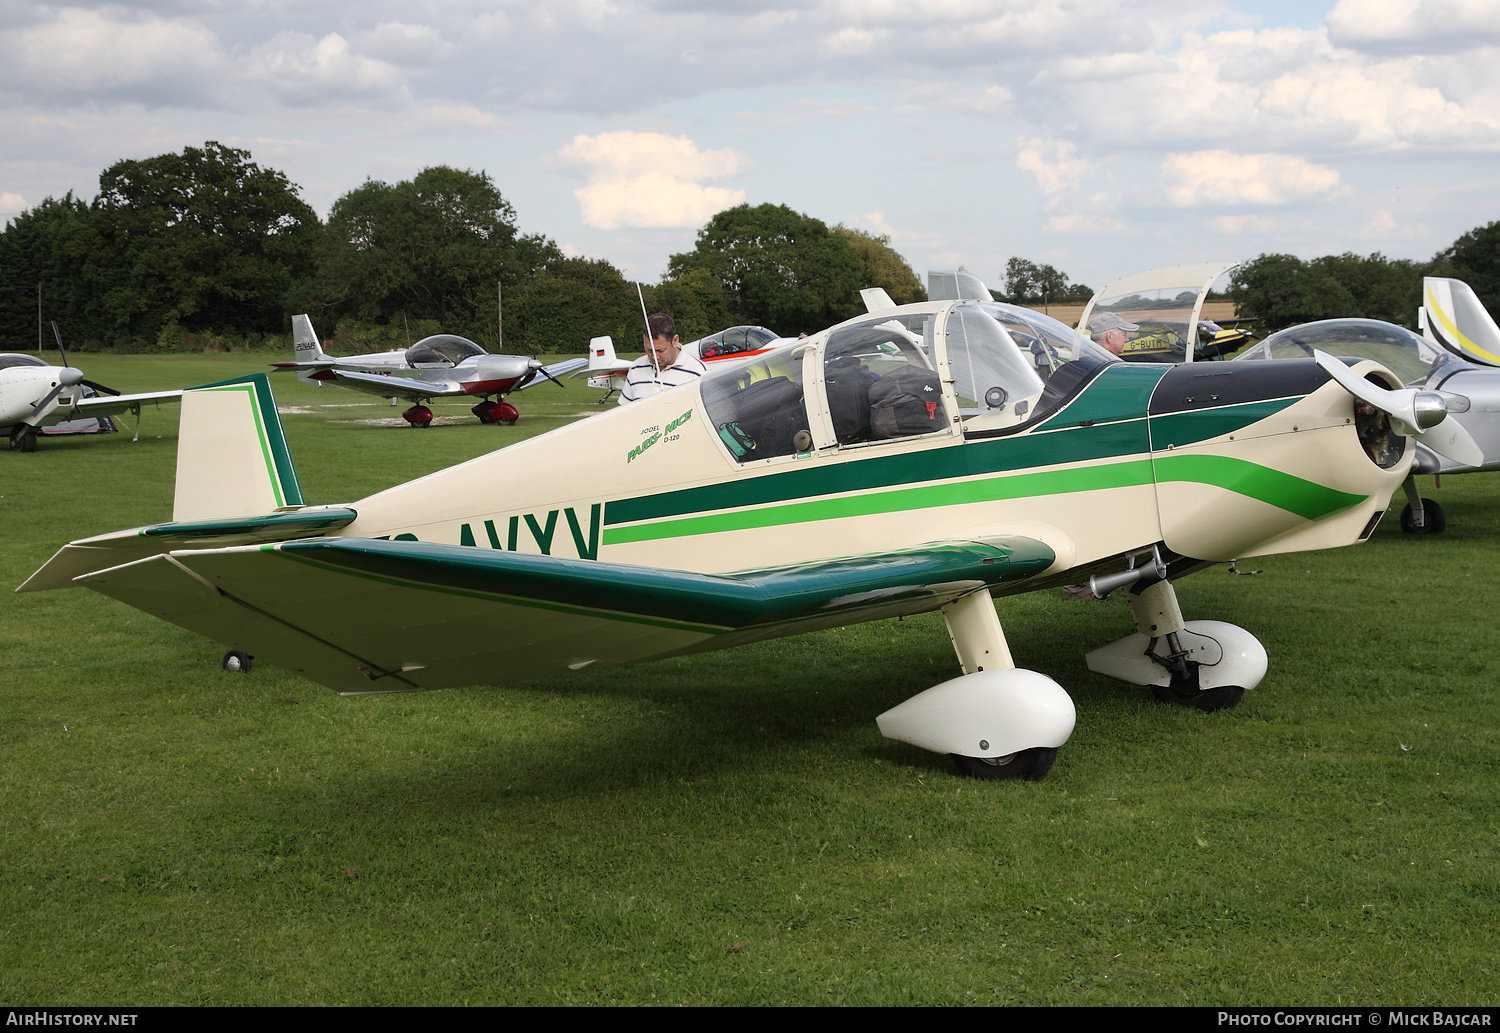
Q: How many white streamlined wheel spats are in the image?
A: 2